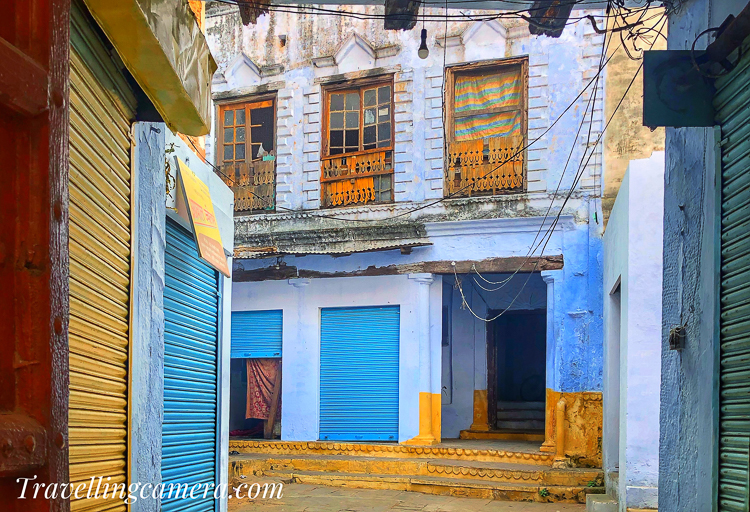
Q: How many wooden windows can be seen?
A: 3